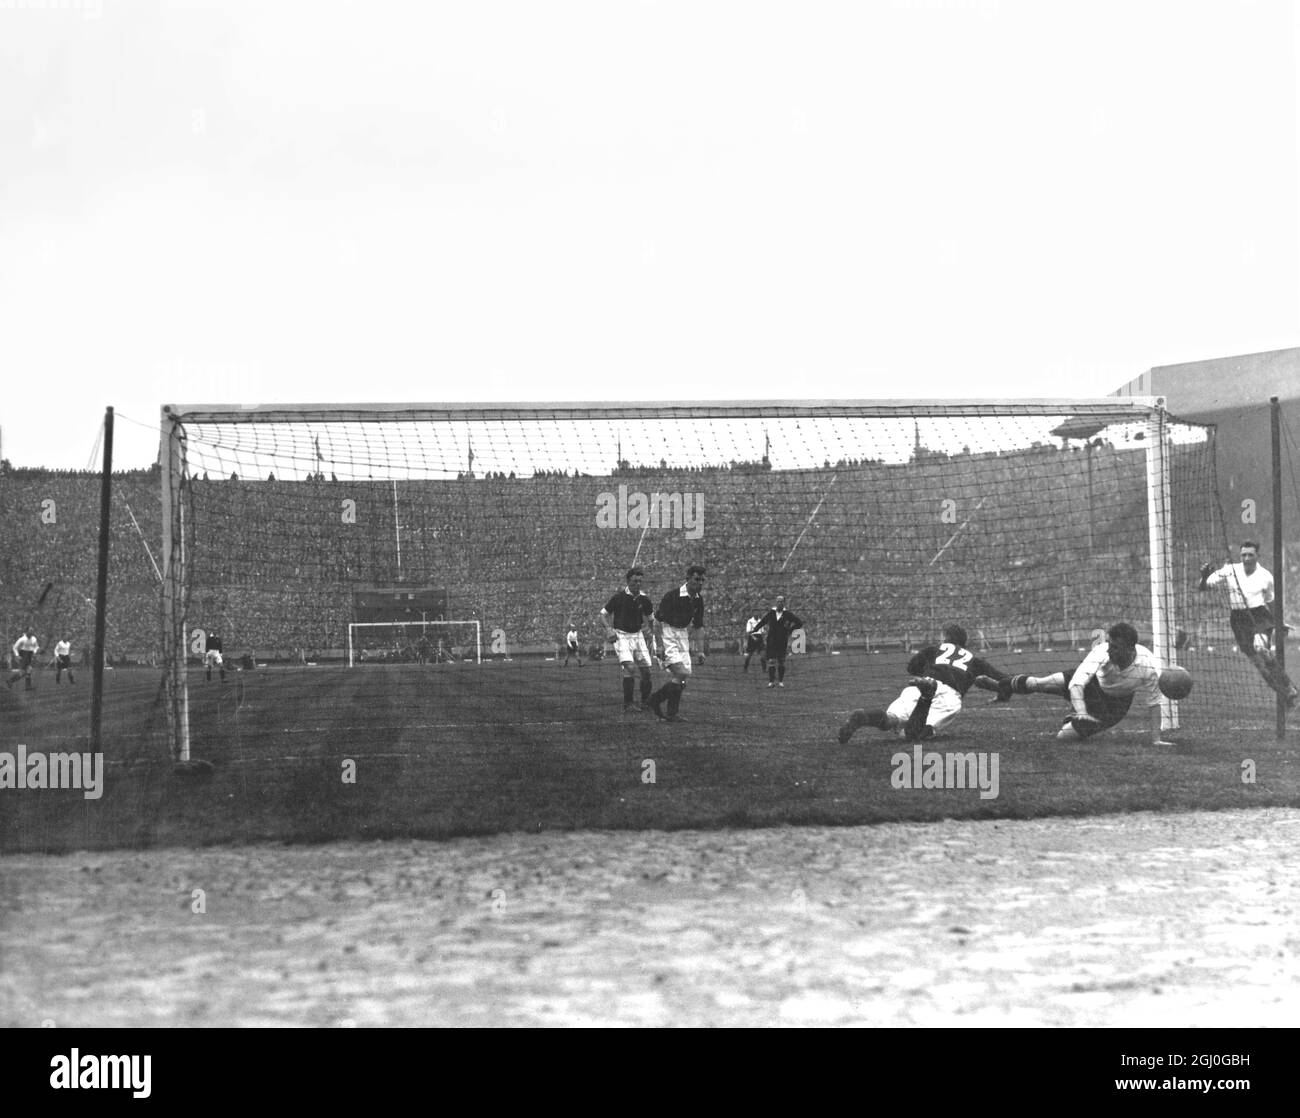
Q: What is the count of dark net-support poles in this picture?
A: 2